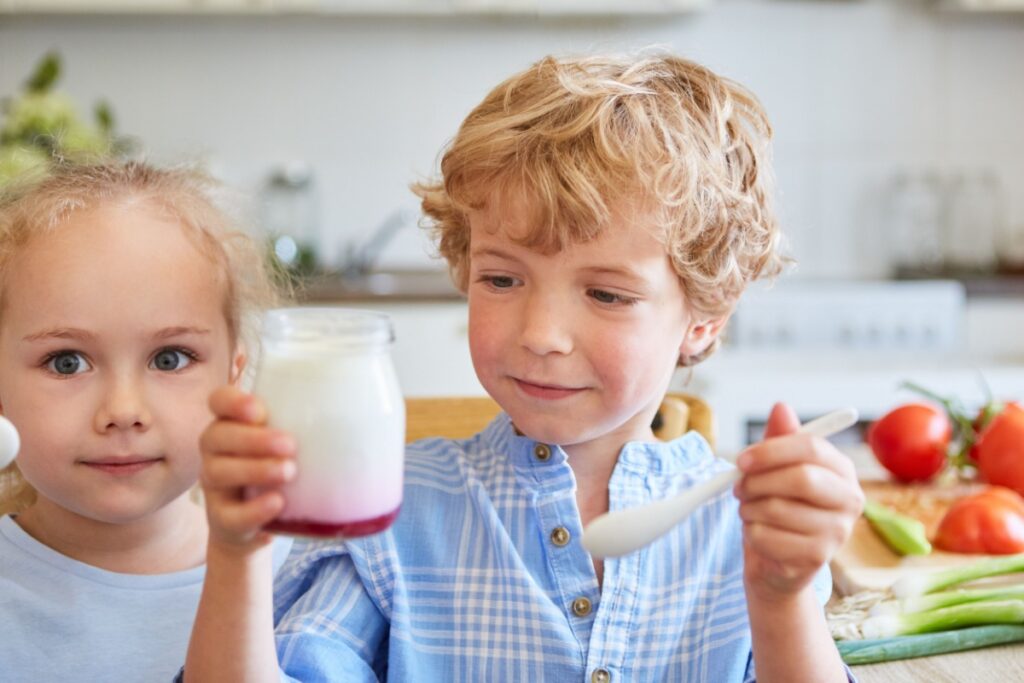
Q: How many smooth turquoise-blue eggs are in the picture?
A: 0